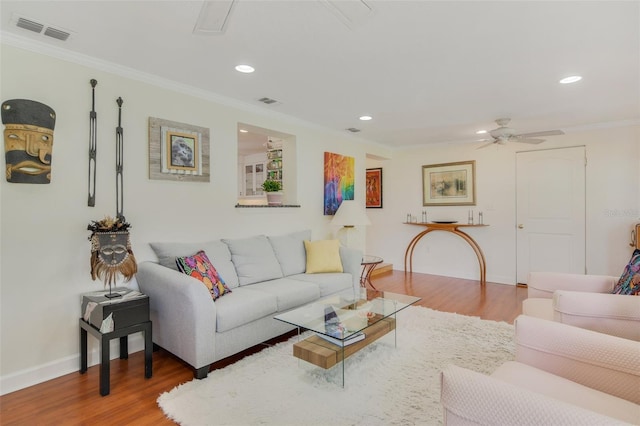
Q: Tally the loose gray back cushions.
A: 3